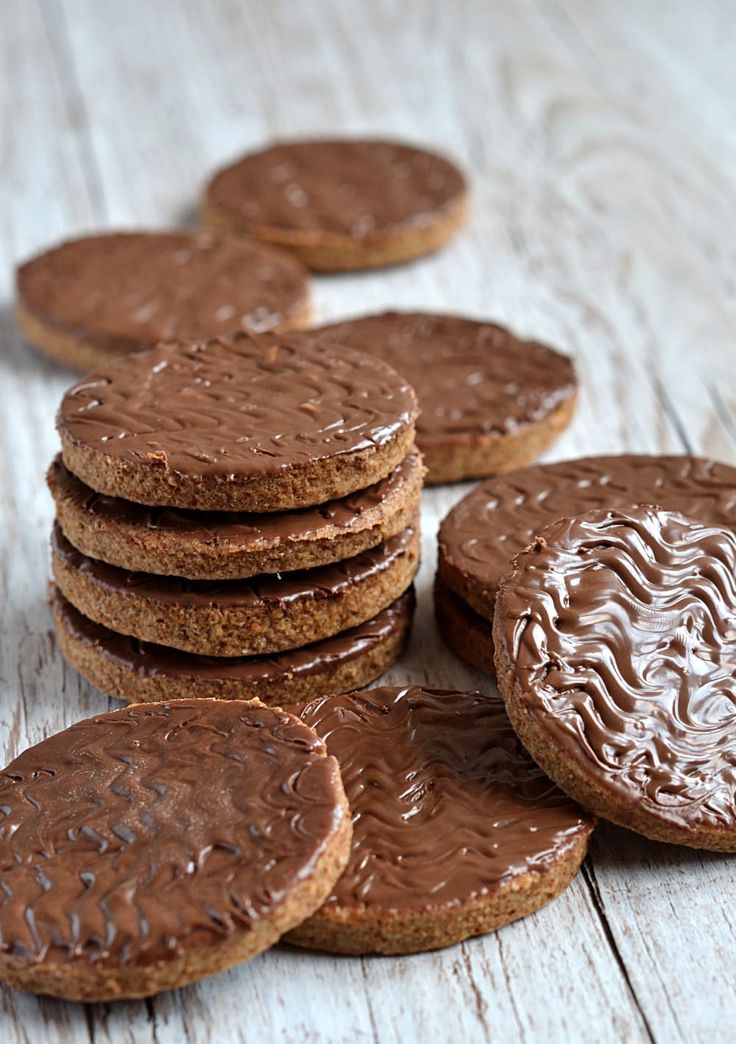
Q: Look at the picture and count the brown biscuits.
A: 12